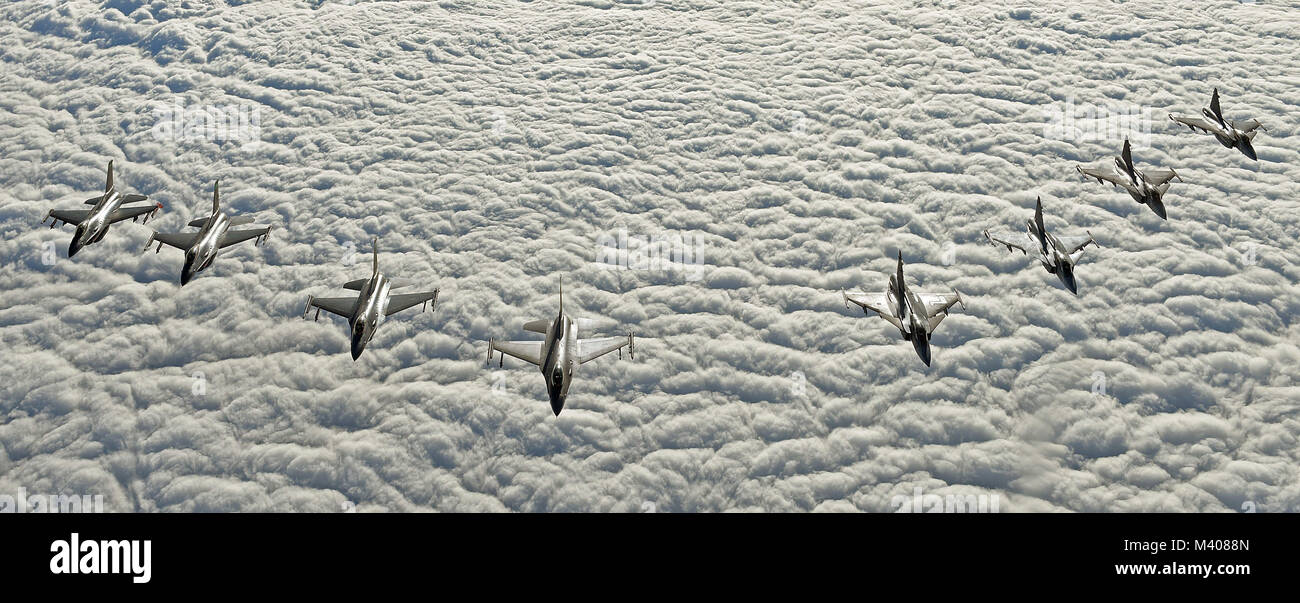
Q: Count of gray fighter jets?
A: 8